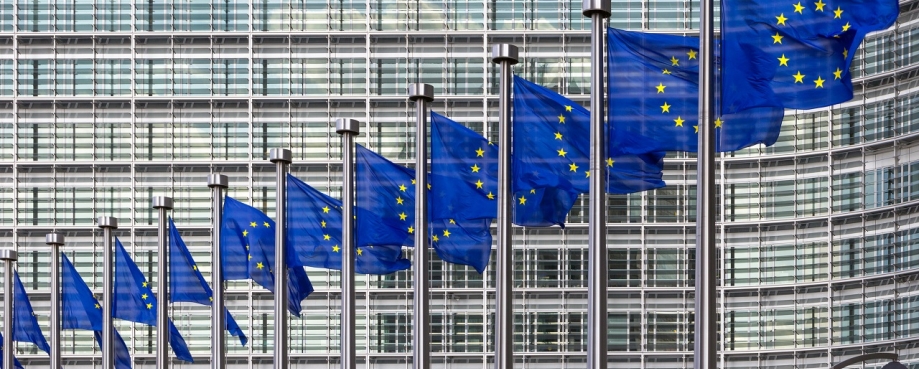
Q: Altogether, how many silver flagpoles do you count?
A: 11